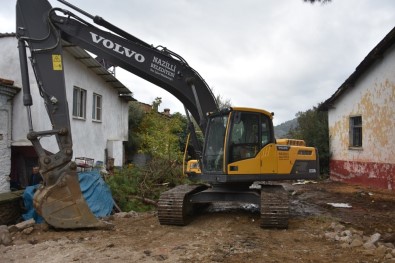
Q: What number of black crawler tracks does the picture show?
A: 2